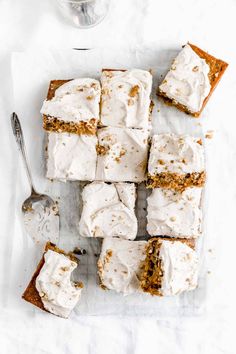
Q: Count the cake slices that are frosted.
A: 11